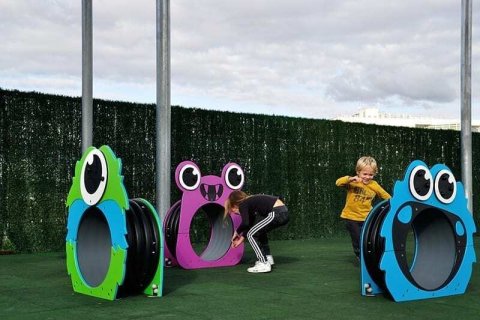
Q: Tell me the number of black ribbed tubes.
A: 3